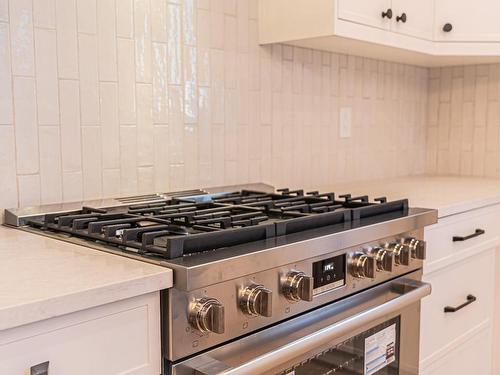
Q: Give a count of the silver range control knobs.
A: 7